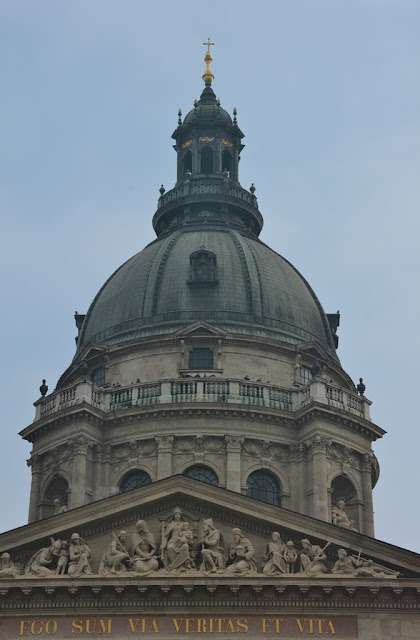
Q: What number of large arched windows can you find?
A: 3